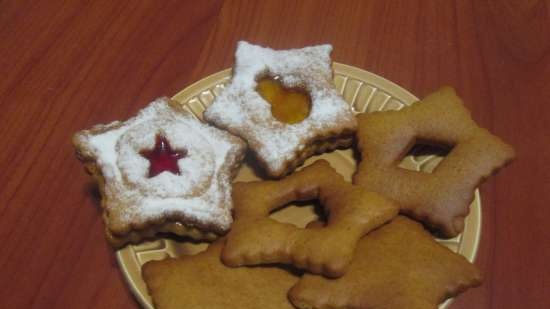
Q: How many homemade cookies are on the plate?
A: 6